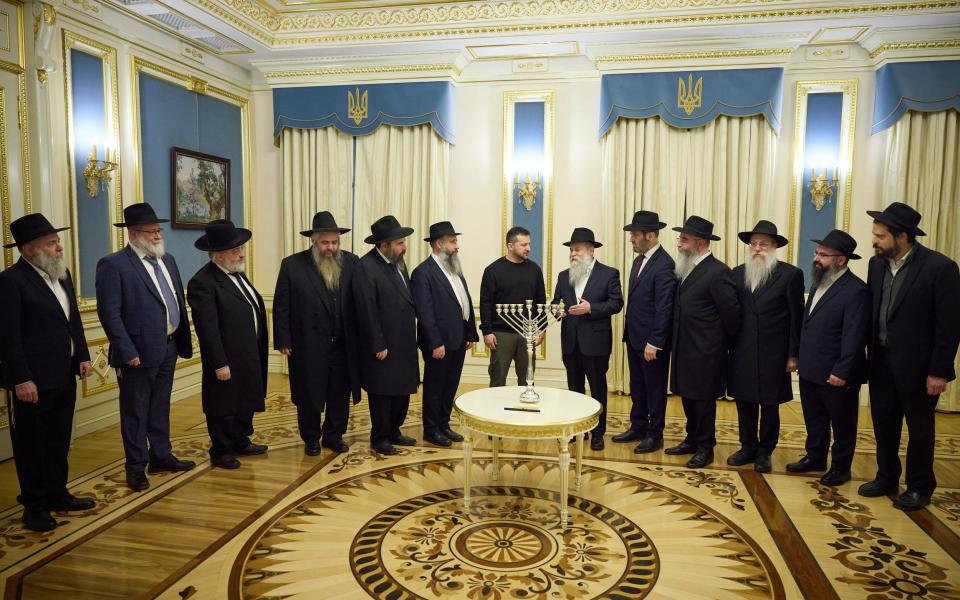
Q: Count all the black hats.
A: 12